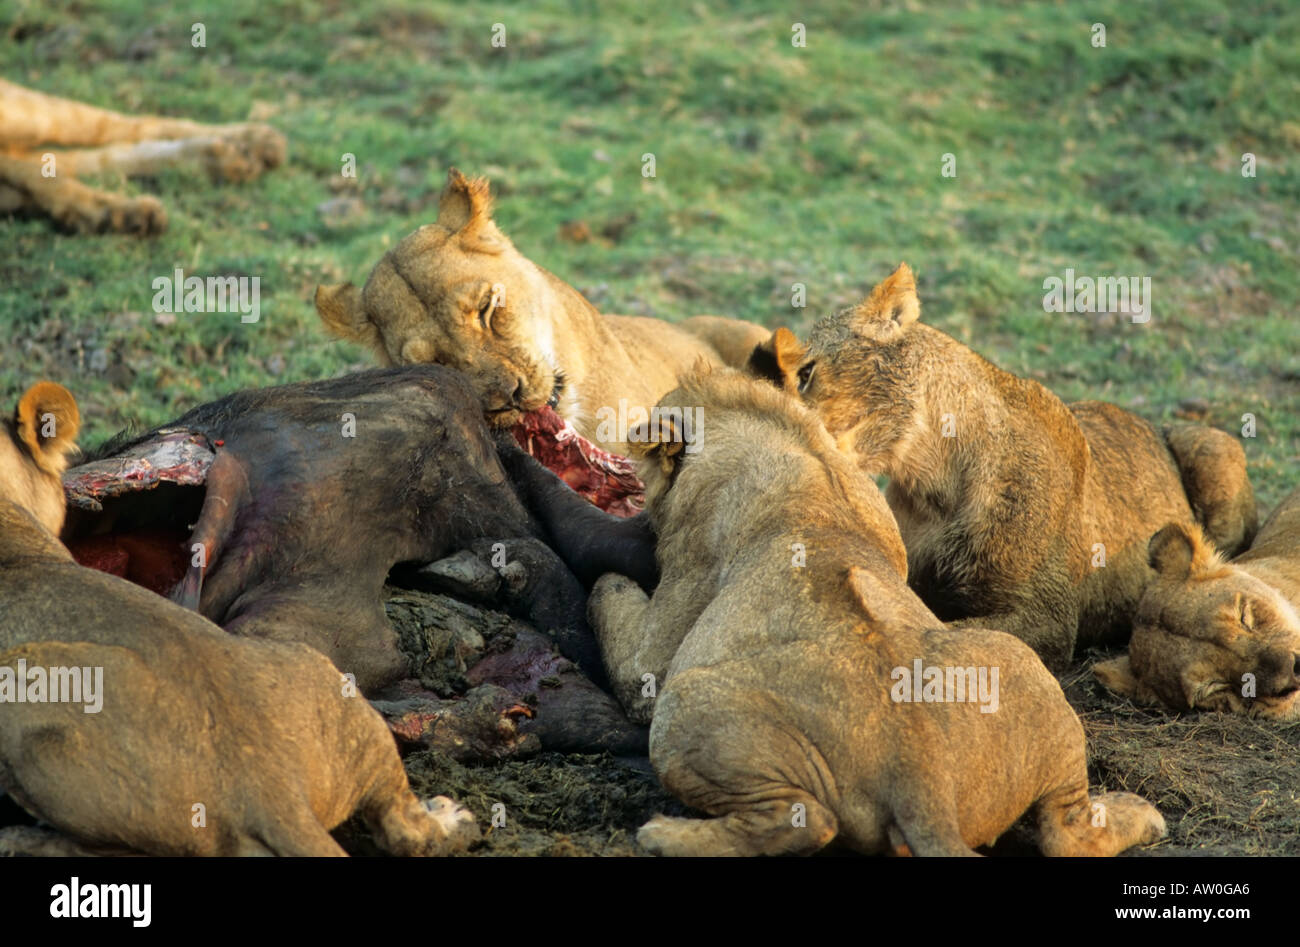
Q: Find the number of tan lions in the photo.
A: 6